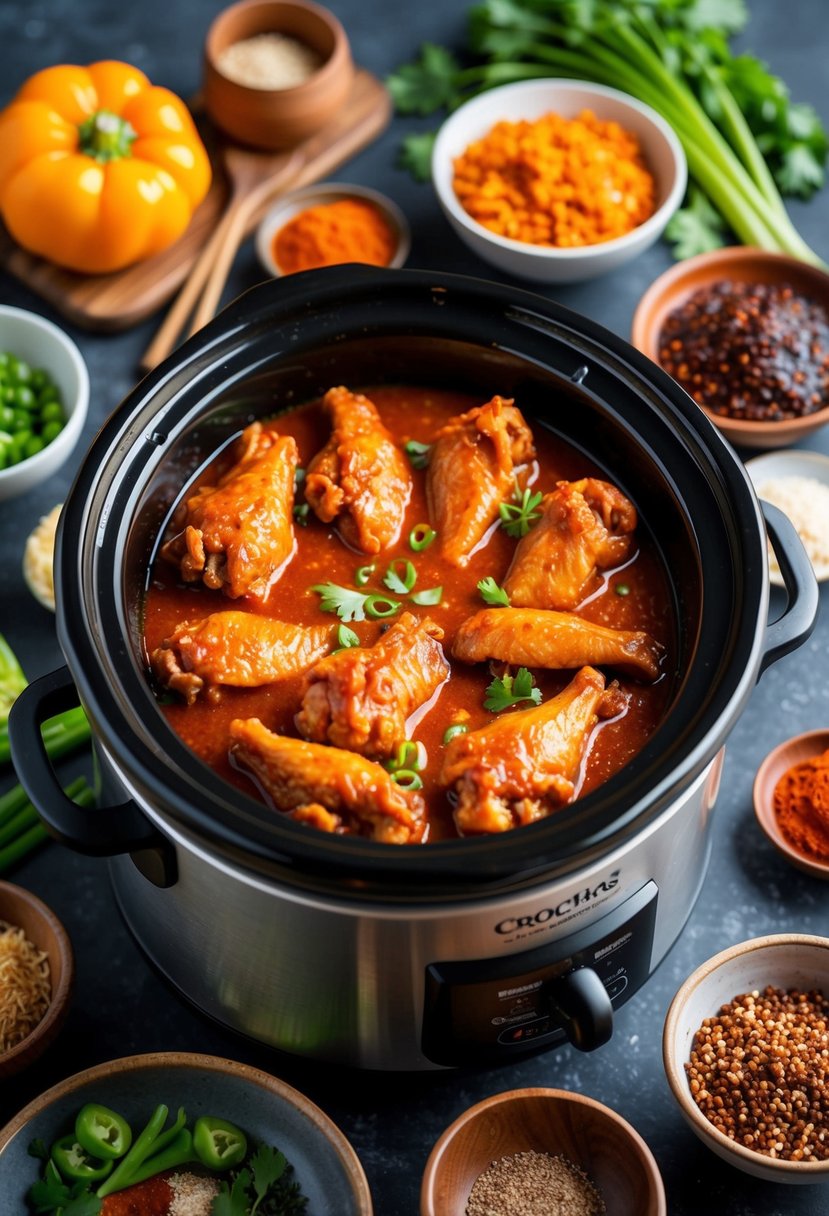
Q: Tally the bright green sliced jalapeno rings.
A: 3